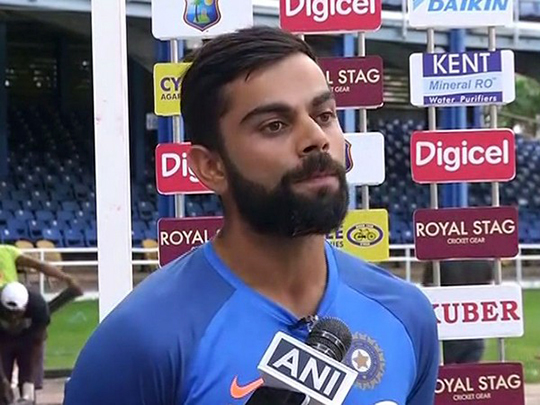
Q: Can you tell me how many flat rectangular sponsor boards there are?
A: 14